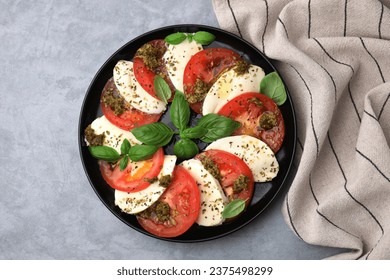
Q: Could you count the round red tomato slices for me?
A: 7